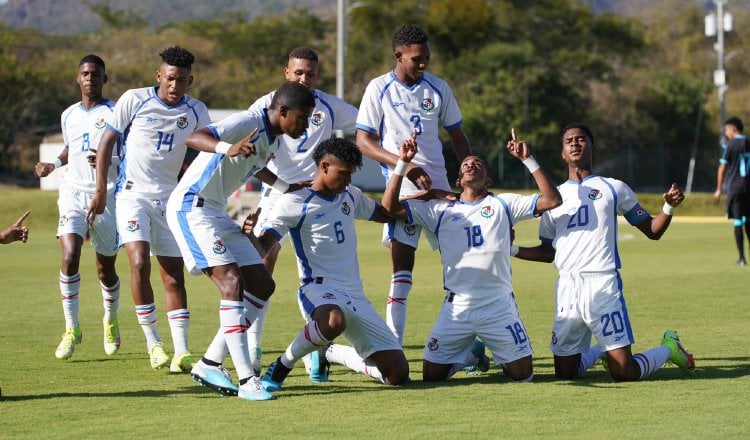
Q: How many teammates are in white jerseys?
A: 8